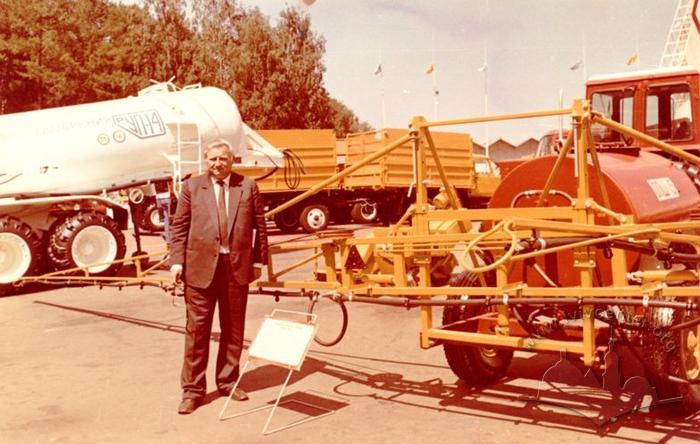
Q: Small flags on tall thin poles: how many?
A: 5